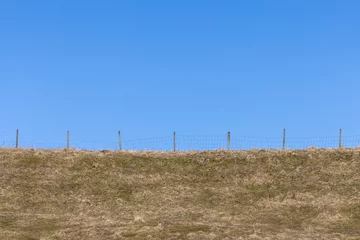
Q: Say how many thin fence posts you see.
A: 7